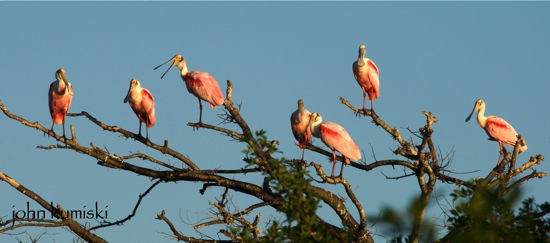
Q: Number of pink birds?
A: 7